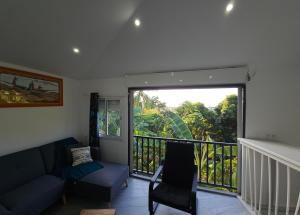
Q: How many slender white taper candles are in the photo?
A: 0